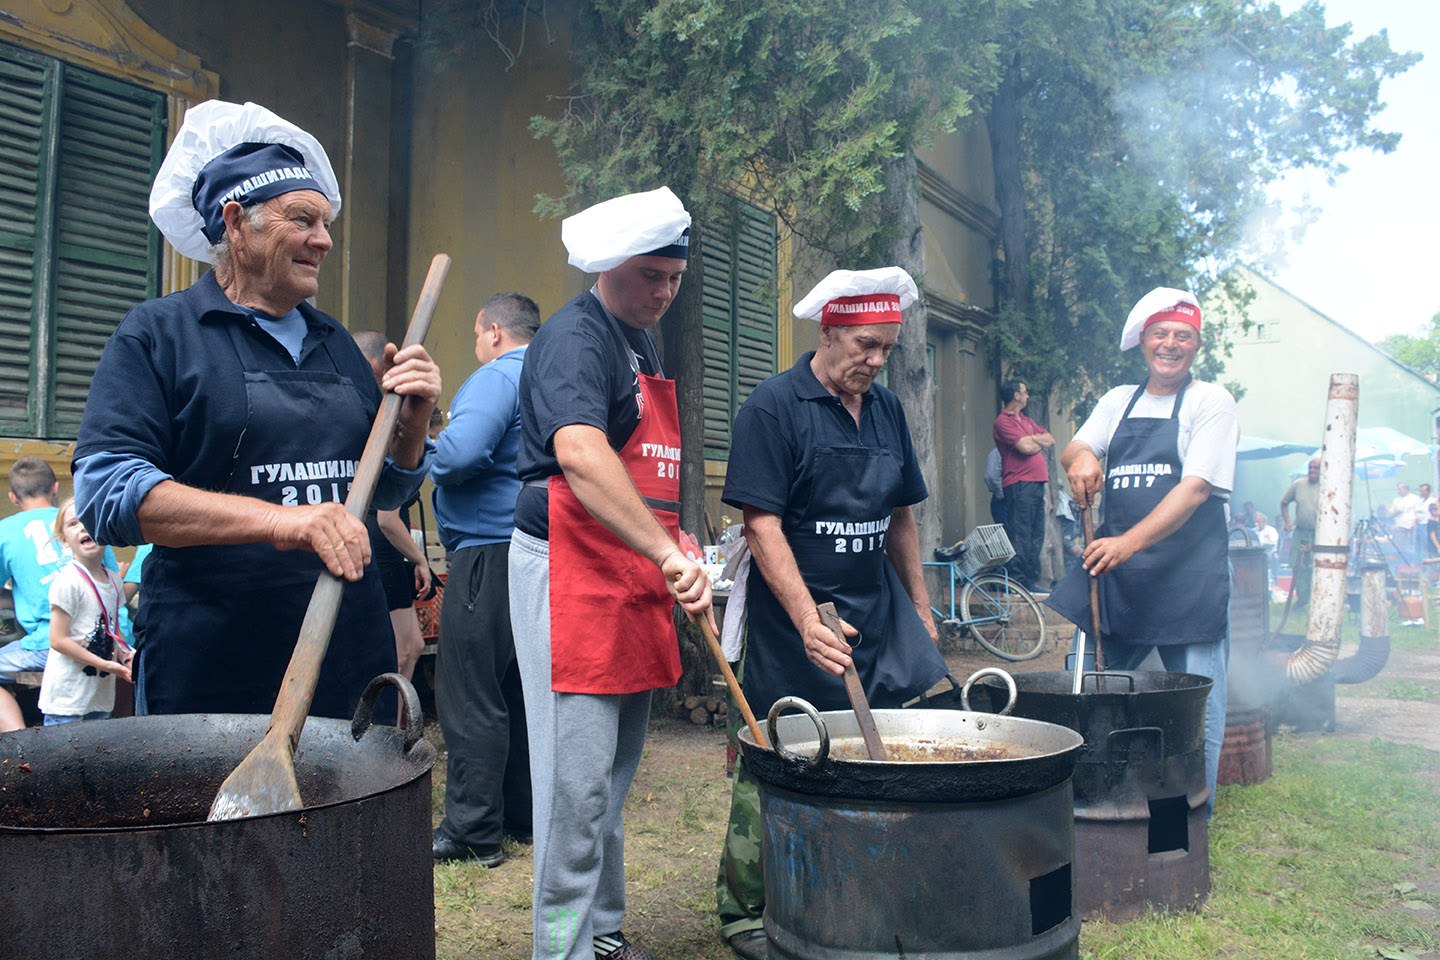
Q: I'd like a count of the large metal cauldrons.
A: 3